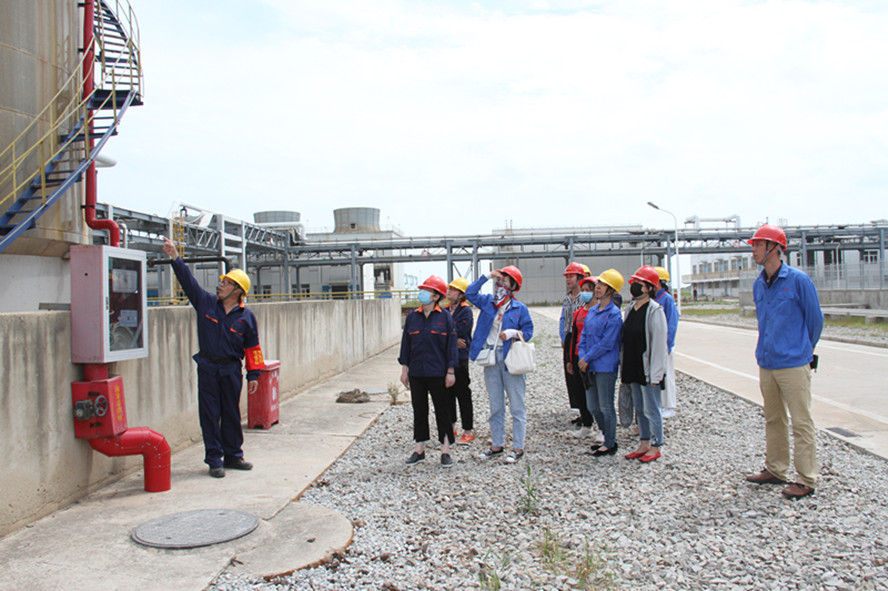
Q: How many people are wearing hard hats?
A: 11